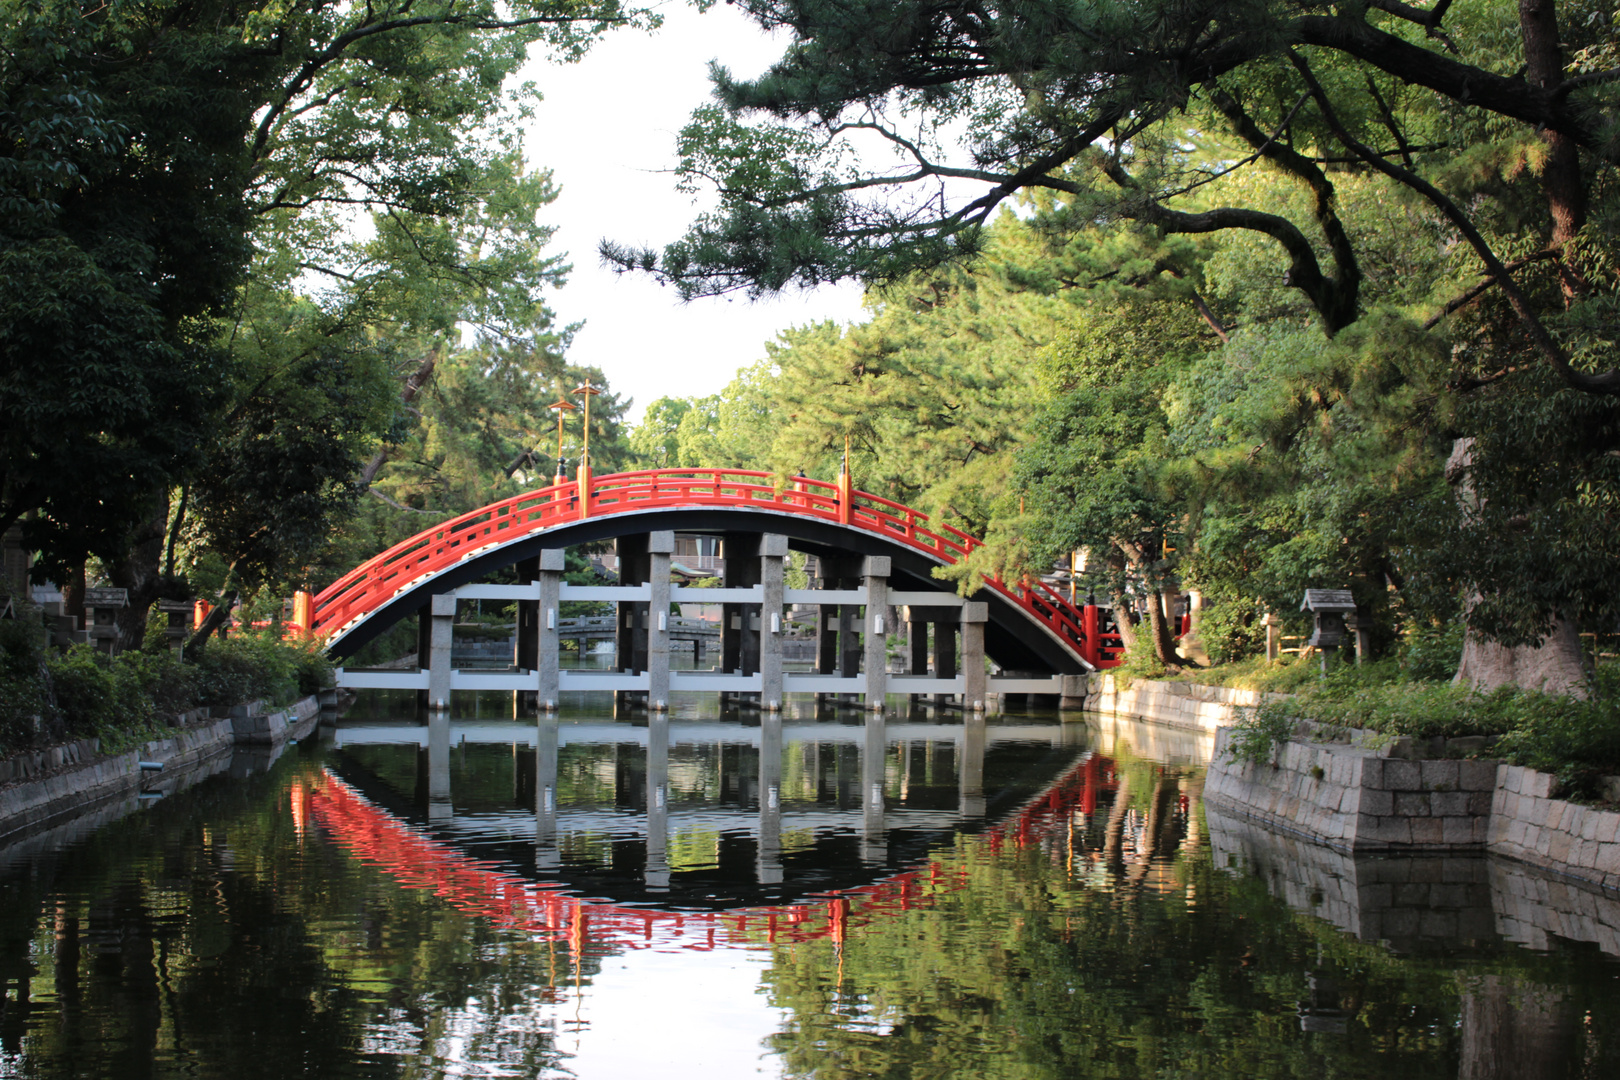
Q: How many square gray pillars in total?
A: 6